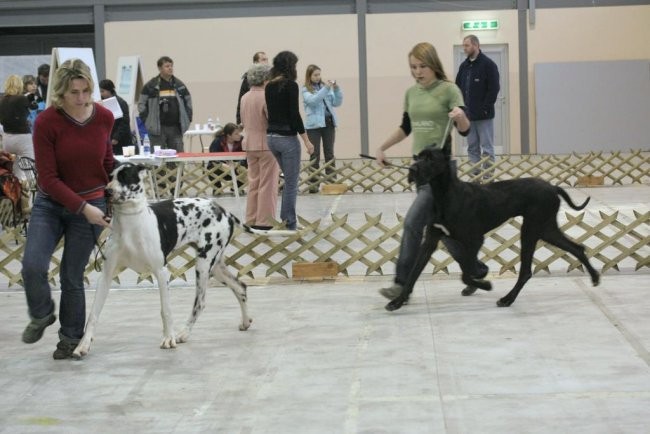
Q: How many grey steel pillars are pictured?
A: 3